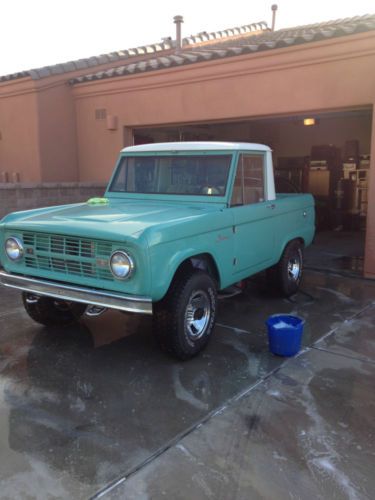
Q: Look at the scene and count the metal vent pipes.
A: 2